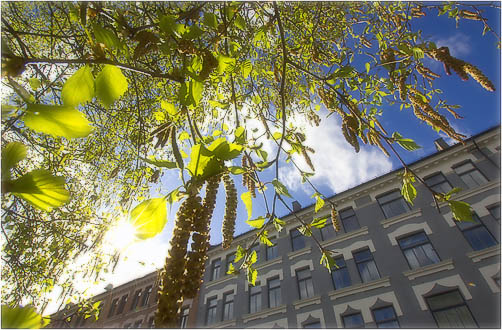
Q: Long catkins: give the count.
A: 3